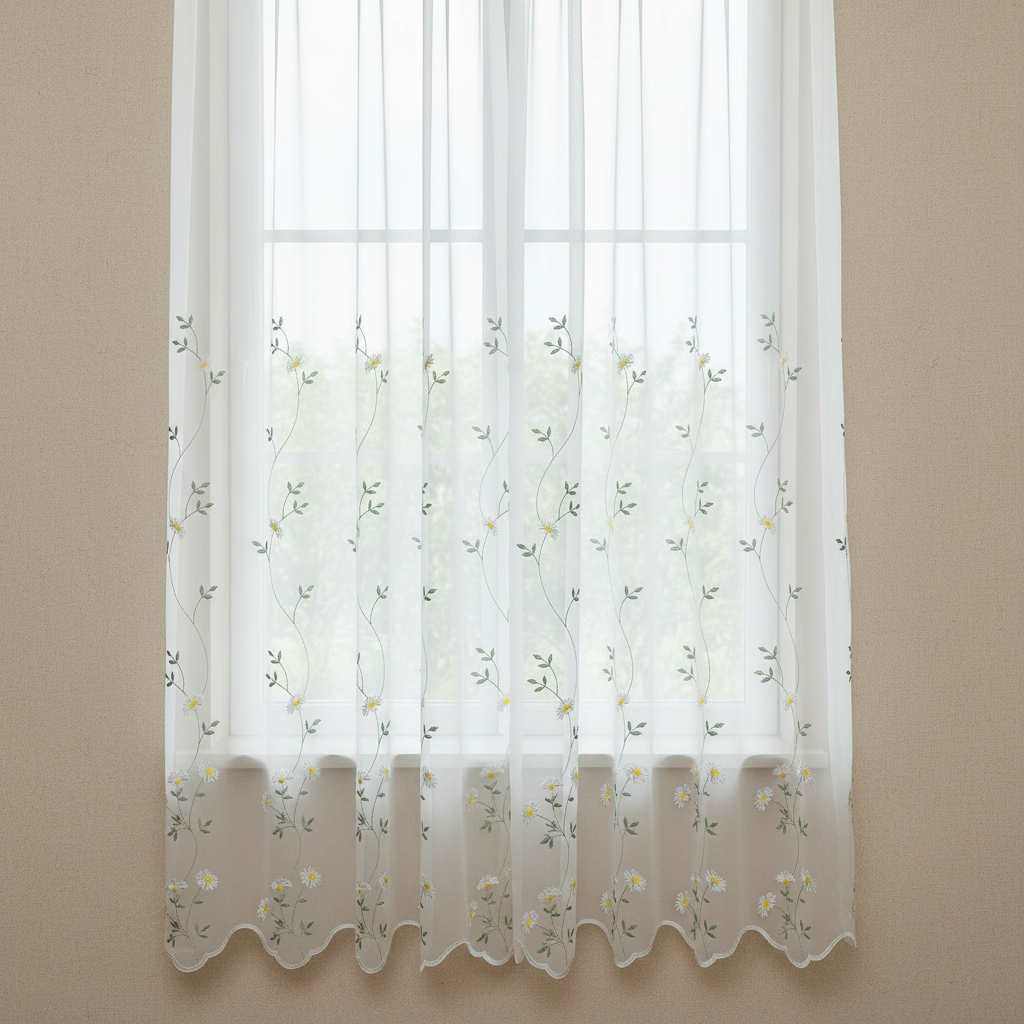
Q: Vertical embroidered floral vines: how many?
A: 9